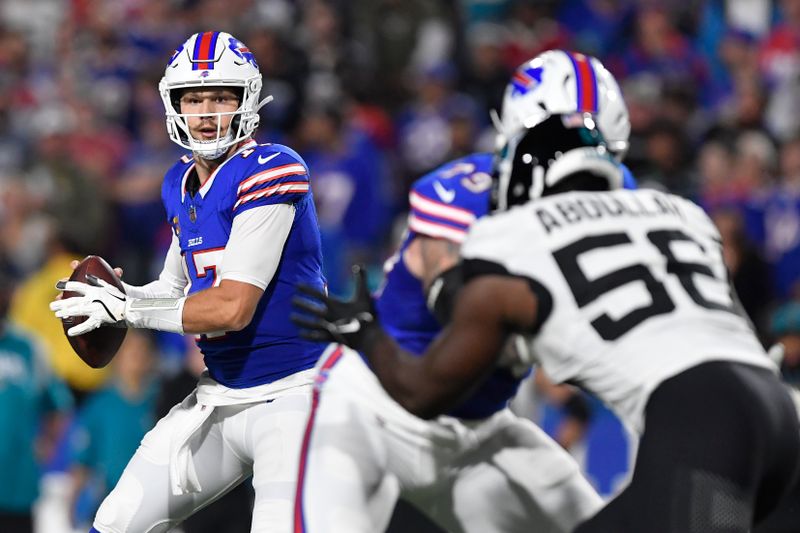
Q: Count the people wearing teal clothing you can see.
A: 2